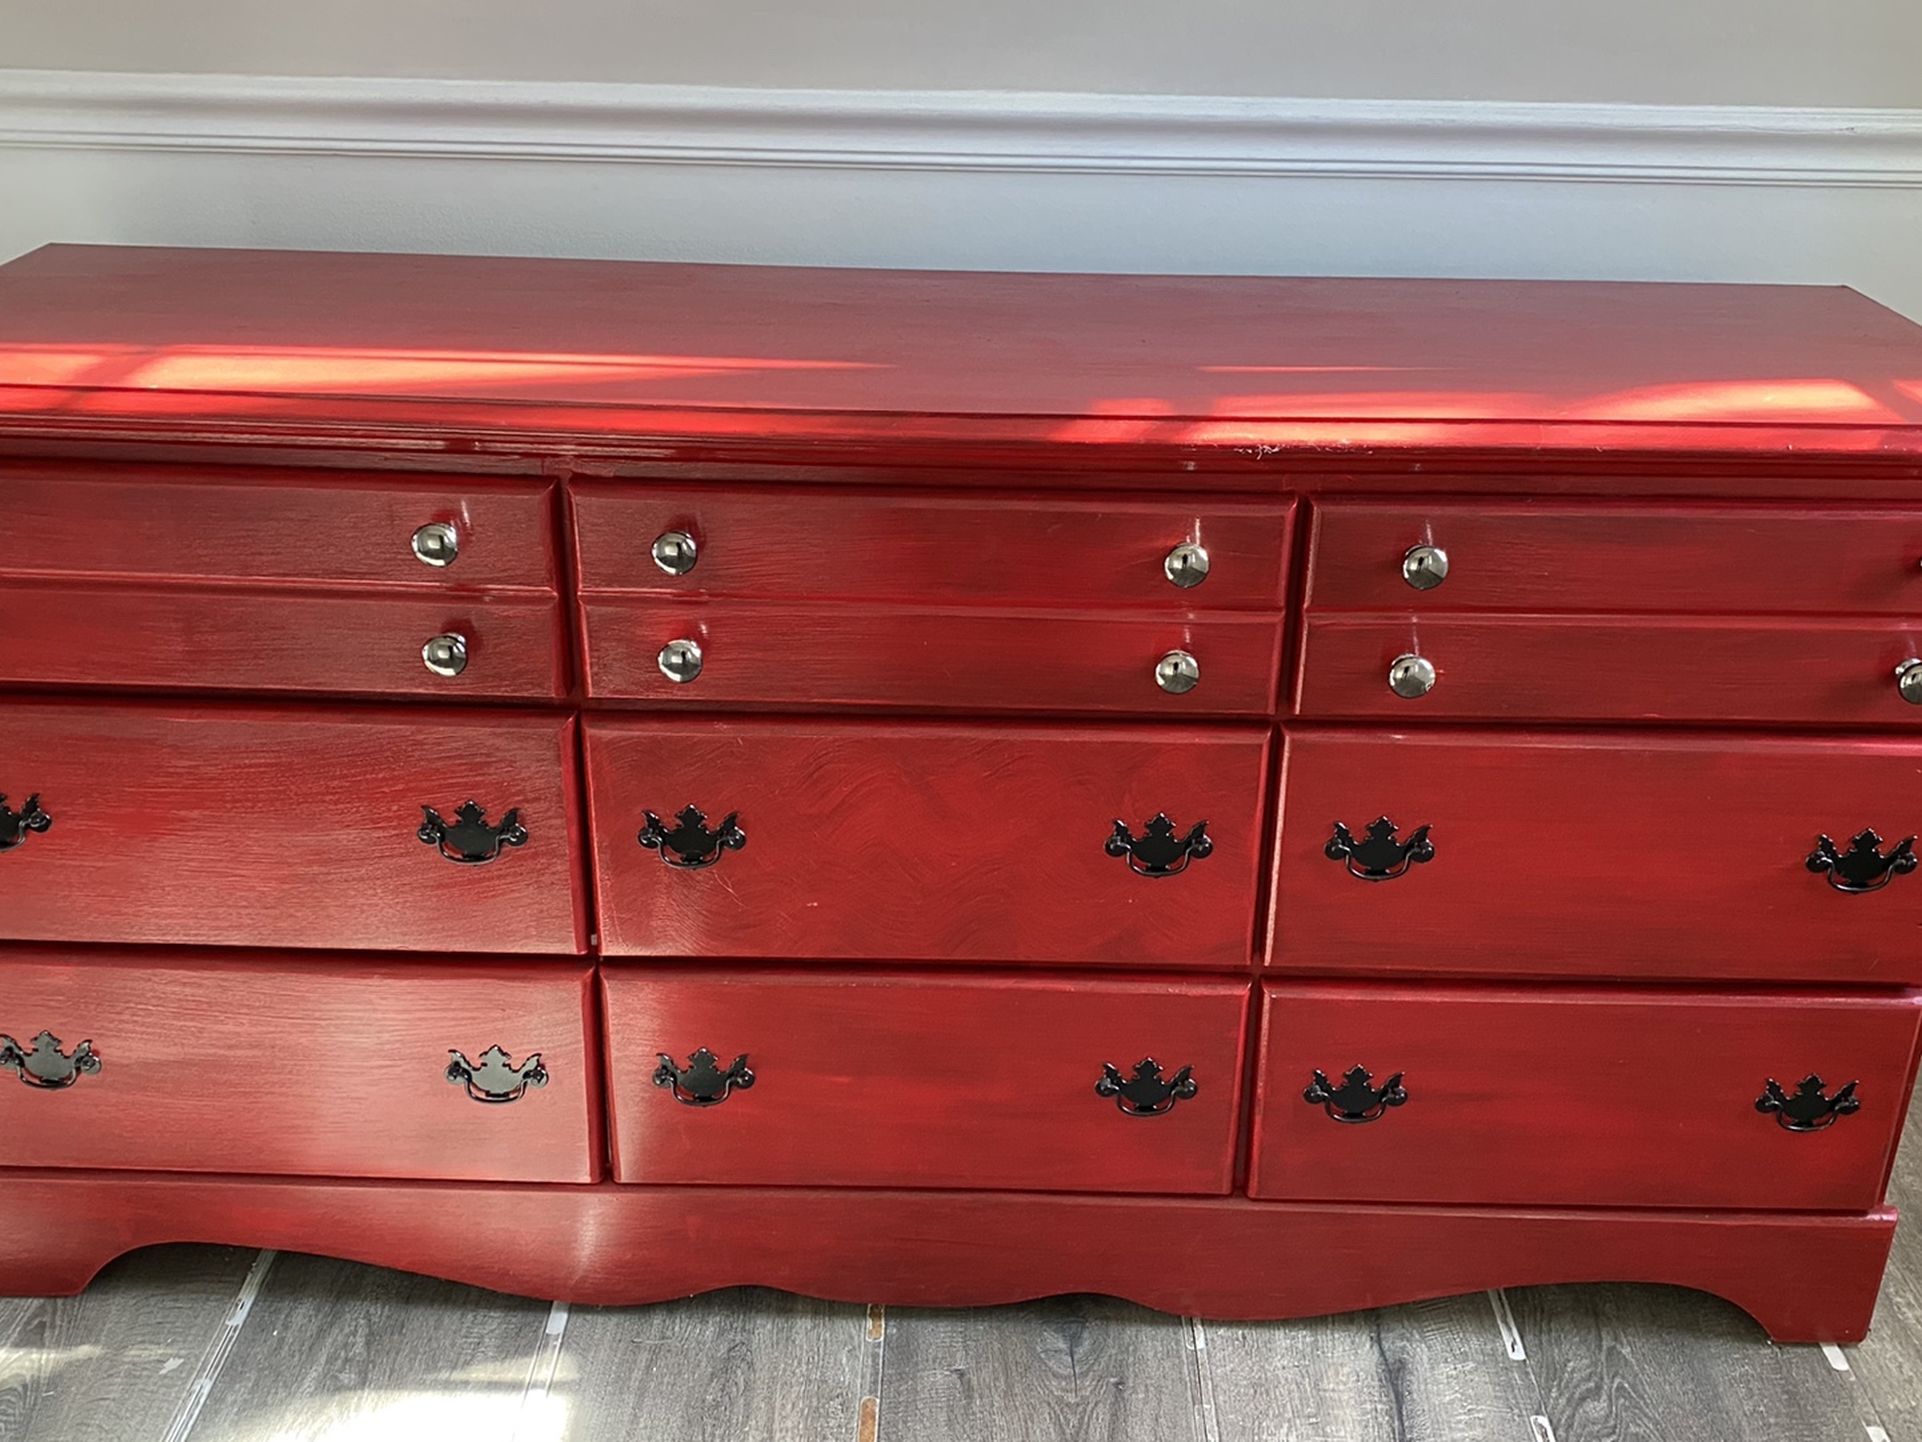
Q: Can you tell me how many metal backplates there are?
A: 12